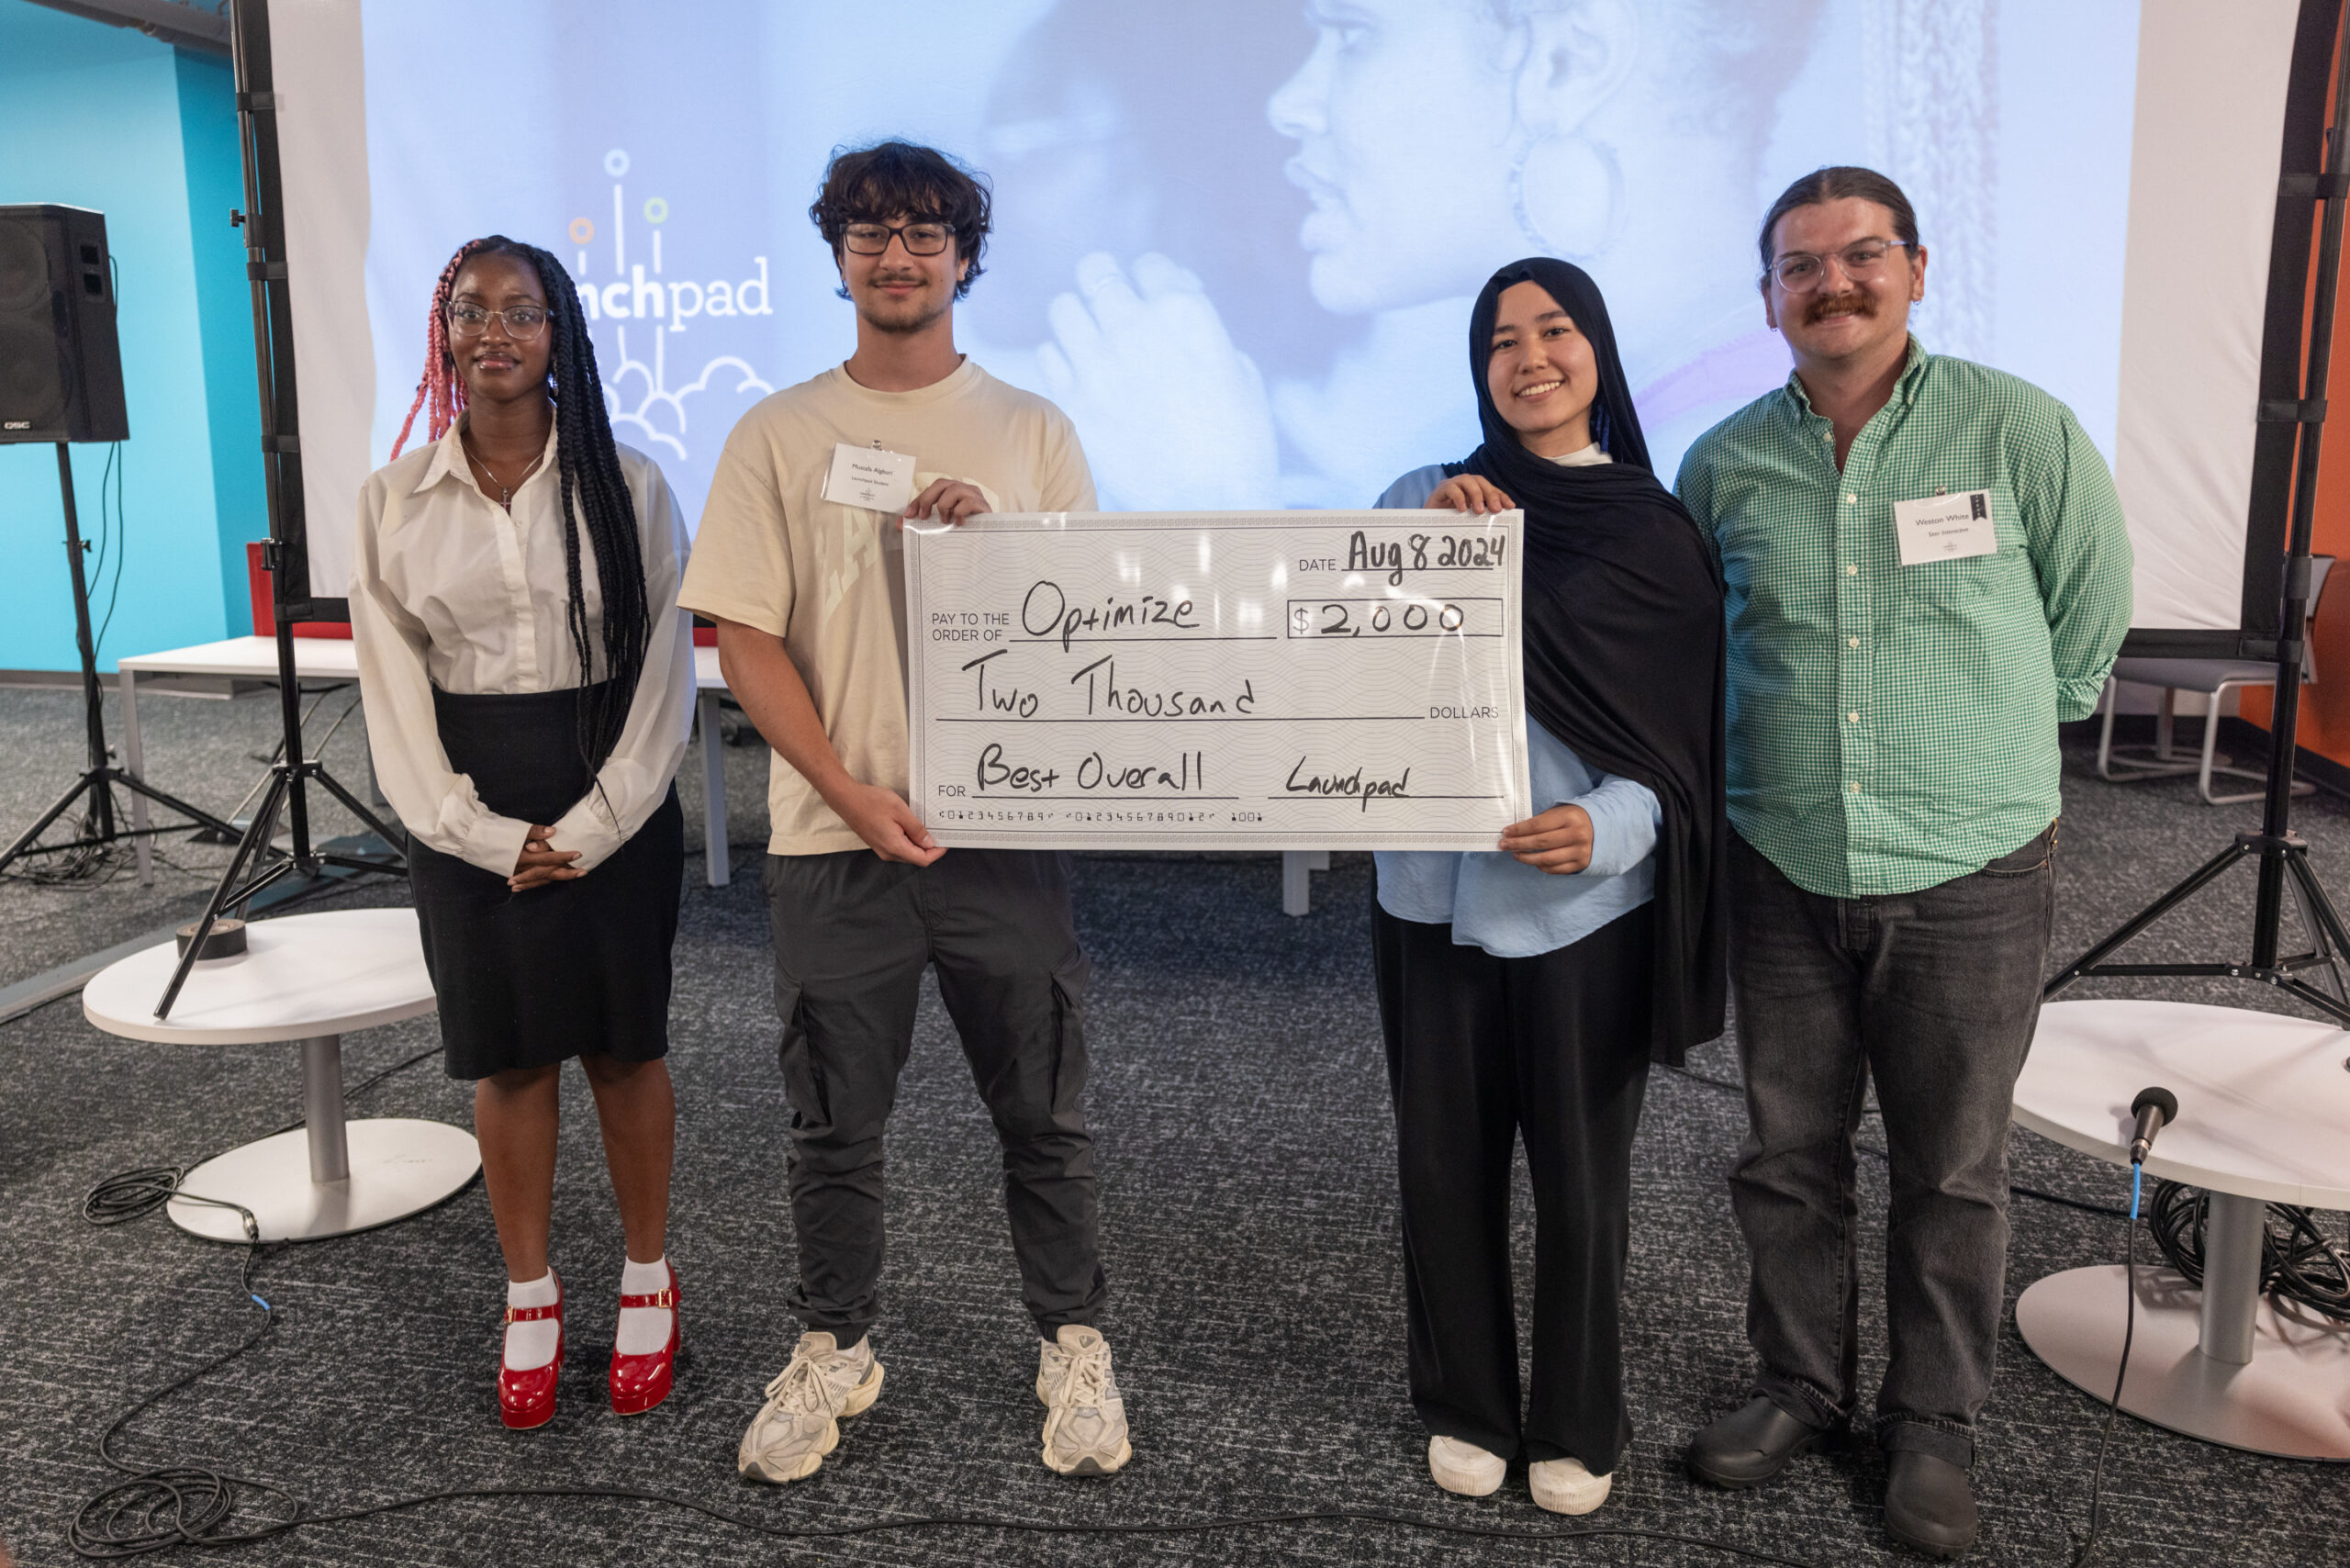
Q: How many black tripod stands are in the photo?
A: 3